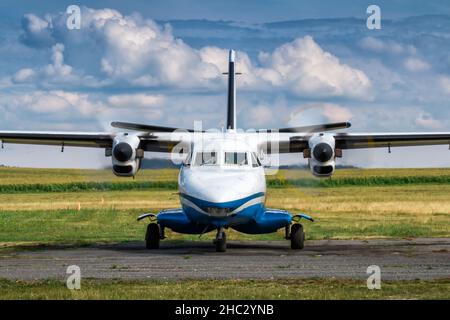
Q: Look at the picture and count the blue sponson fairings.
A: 2